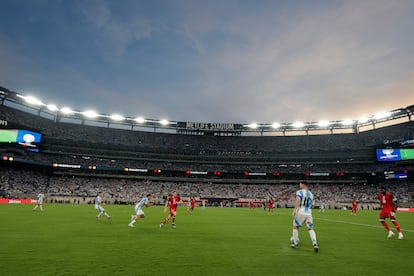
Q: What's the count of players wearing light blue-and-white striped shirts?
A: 4